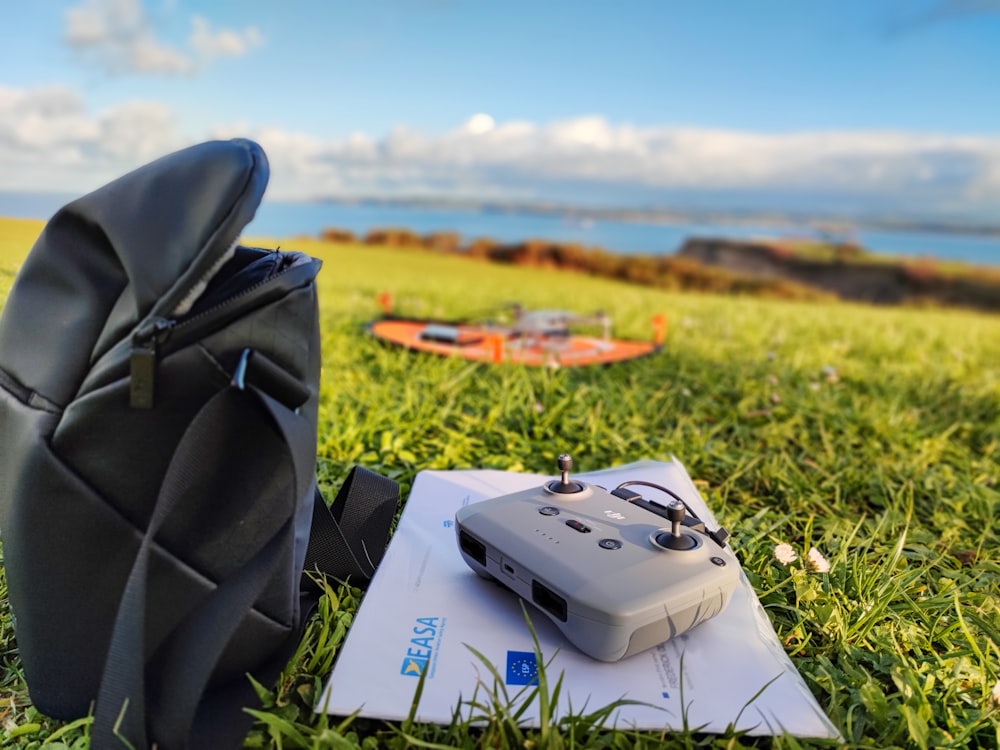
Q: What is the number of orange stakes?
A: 3